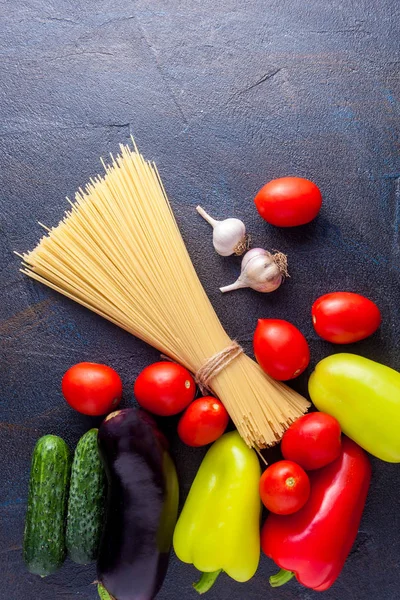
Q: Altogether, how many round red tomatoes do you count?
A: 8